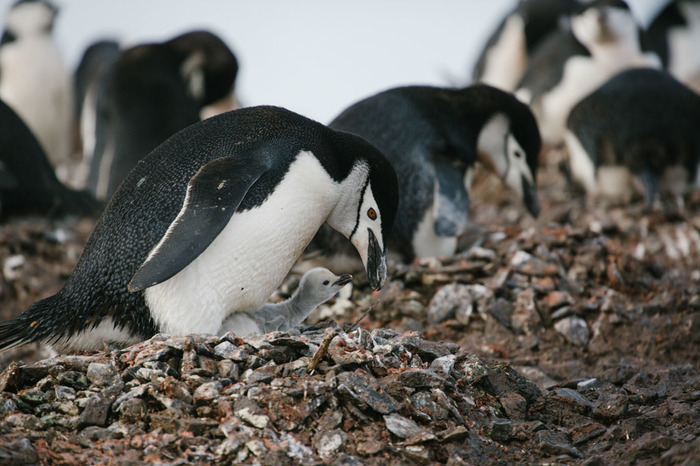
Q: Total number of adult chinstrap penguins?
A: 10